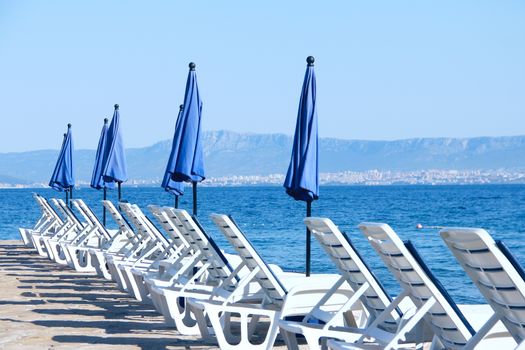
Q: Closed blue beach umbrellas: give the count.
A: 7